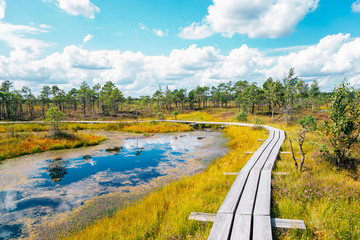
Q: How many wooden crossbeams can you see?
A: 4